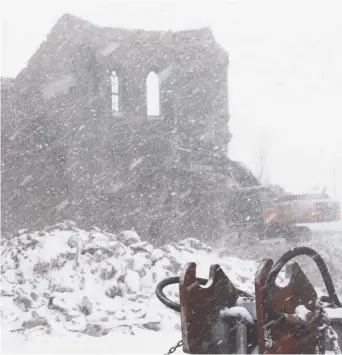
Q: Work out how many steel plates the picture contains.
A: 2